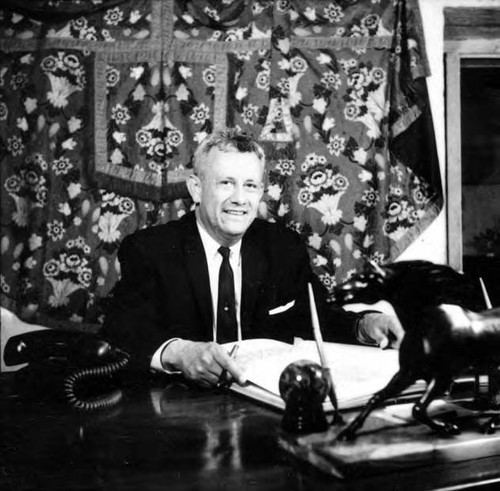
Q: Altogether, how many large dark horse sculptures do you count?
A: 1